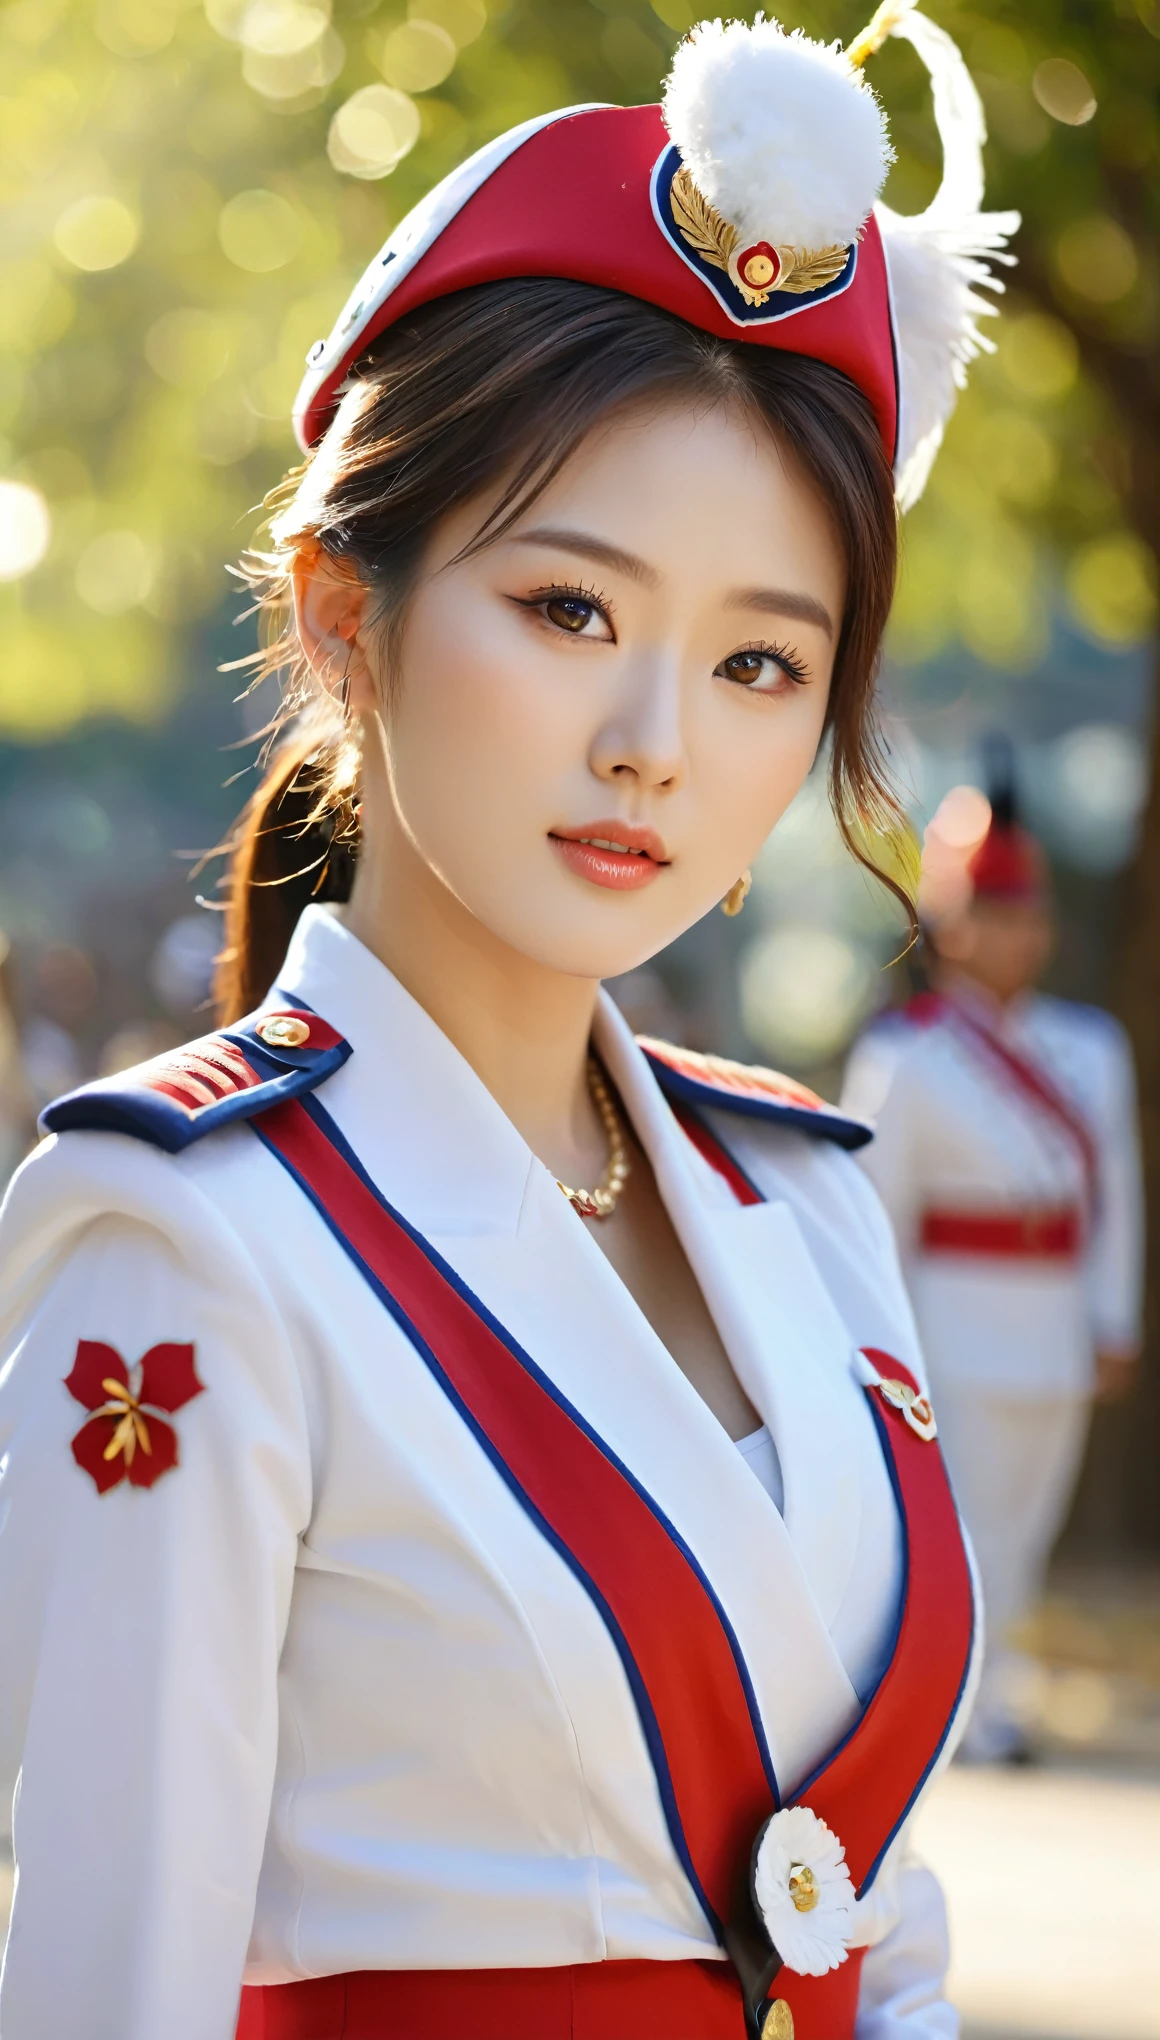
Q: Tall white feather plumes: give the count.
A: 1